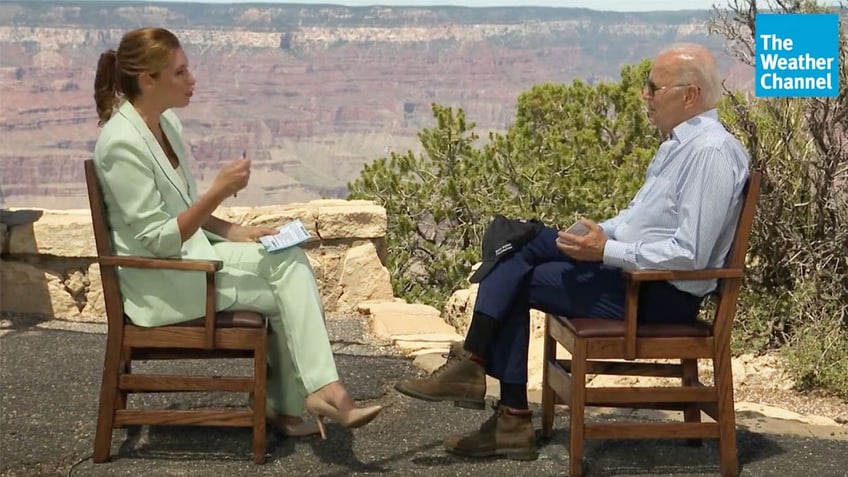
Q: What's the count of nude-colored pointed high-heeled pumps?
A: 2